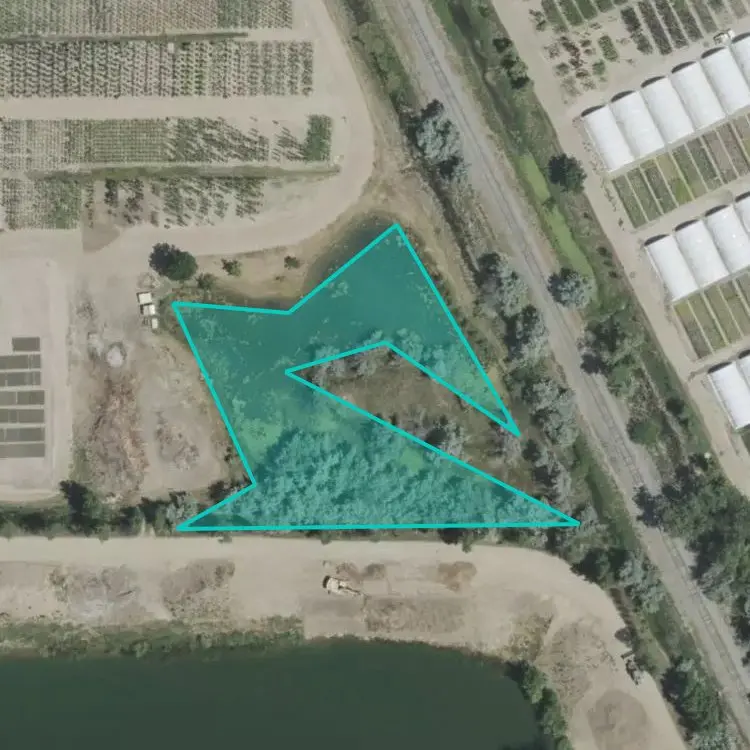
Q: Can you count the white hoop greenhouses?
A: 12